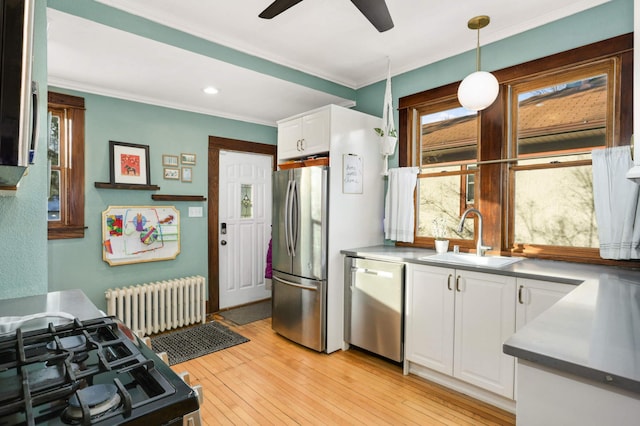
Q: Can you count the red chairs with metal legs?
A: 0